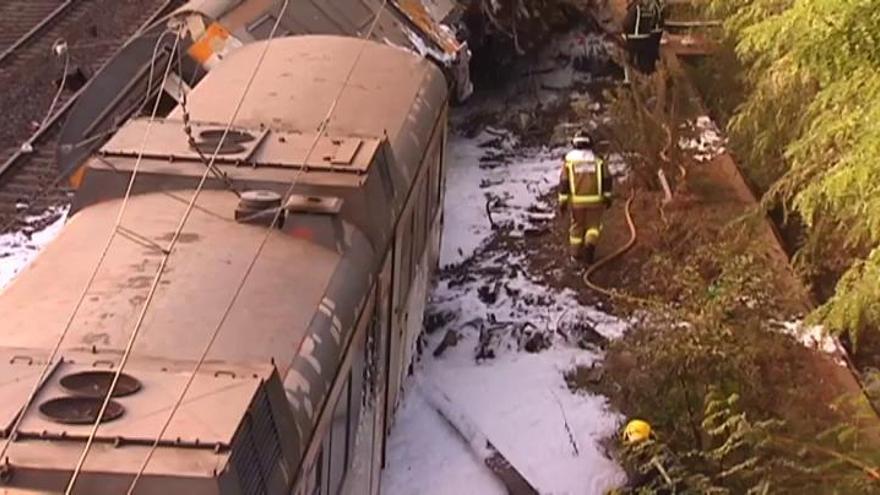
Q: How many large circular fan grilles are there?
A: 4